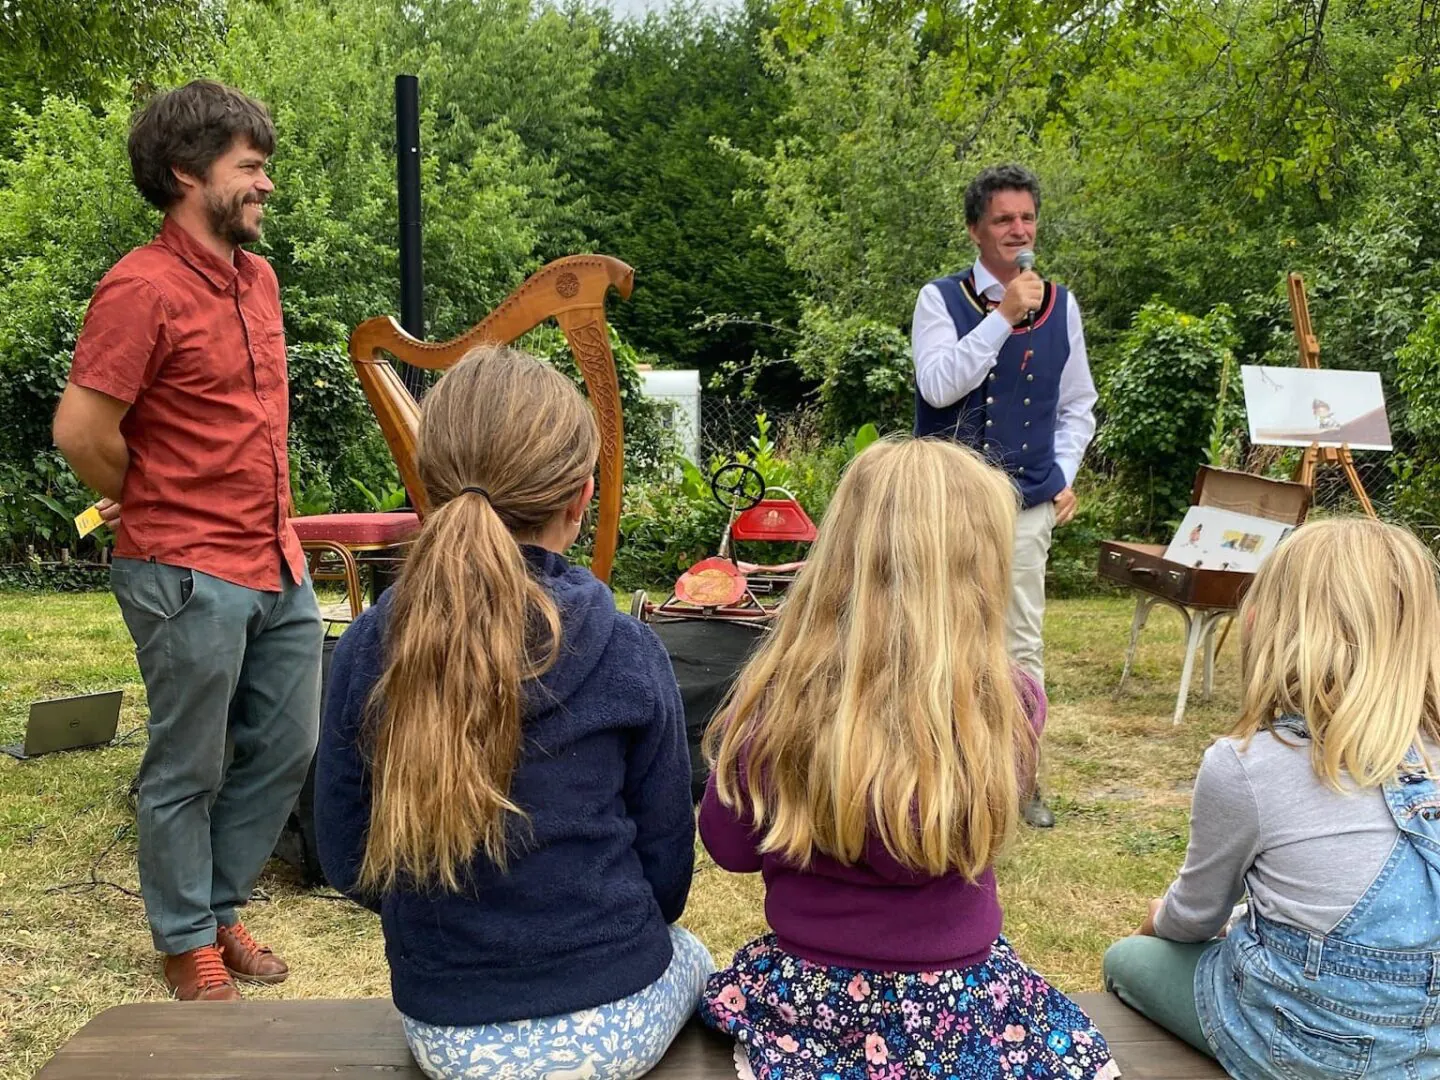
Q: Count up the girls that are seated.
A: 3